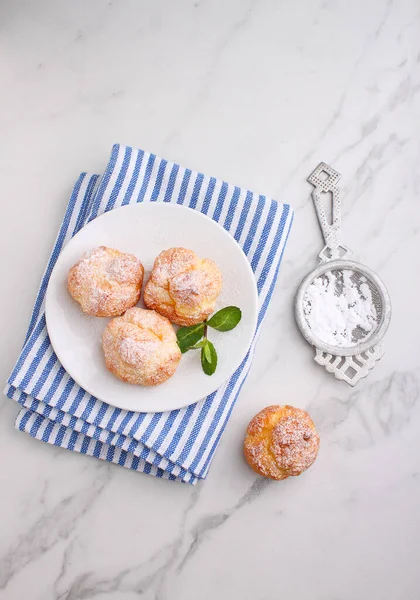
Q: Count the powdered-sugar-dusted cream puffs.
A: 4